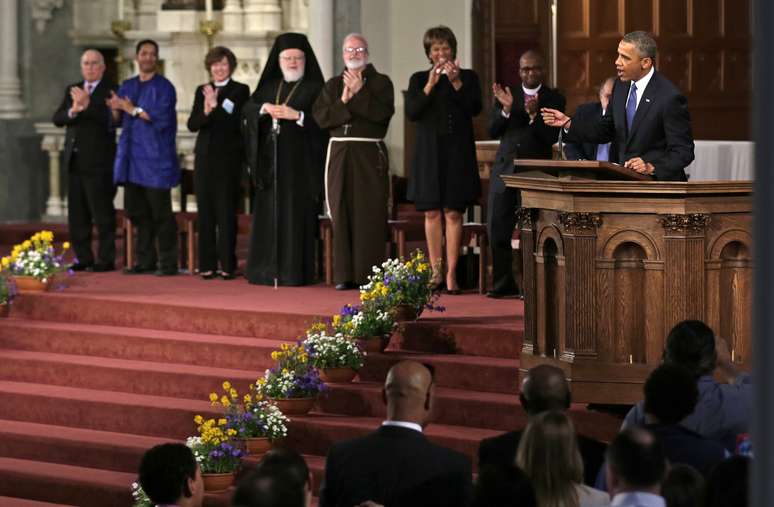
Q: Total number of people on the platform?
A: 9